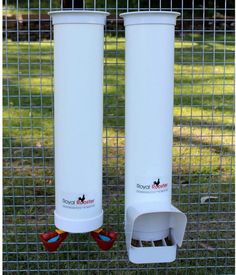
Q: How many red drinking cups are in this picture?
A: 2